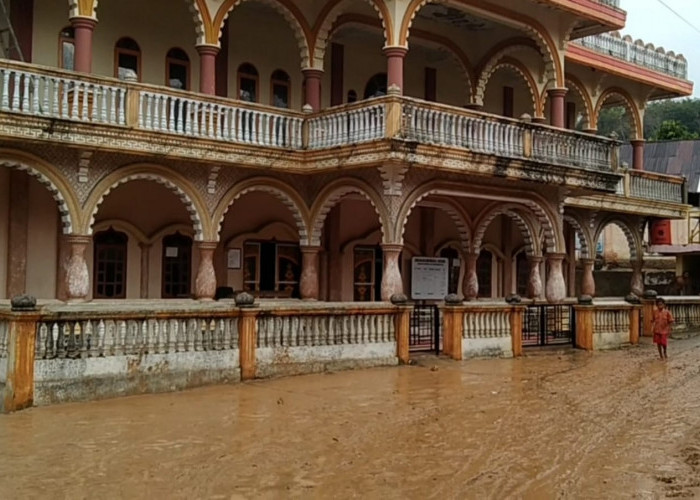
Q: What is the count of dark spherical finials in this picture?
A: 8